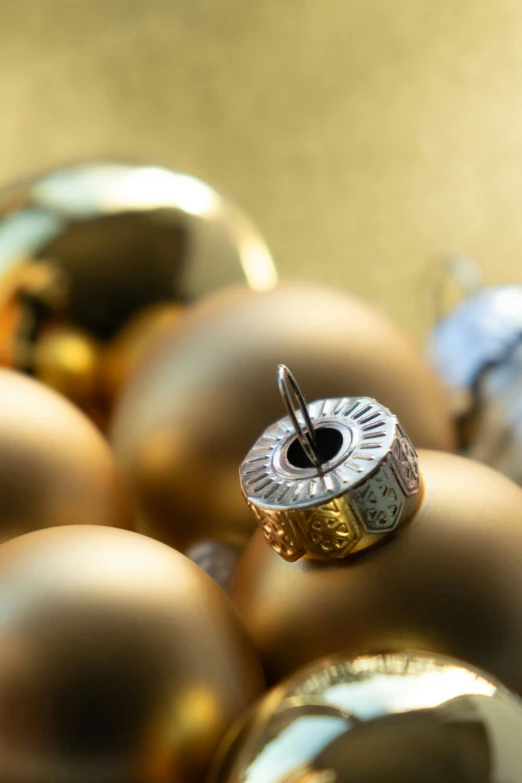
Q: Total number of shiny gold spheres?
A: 2